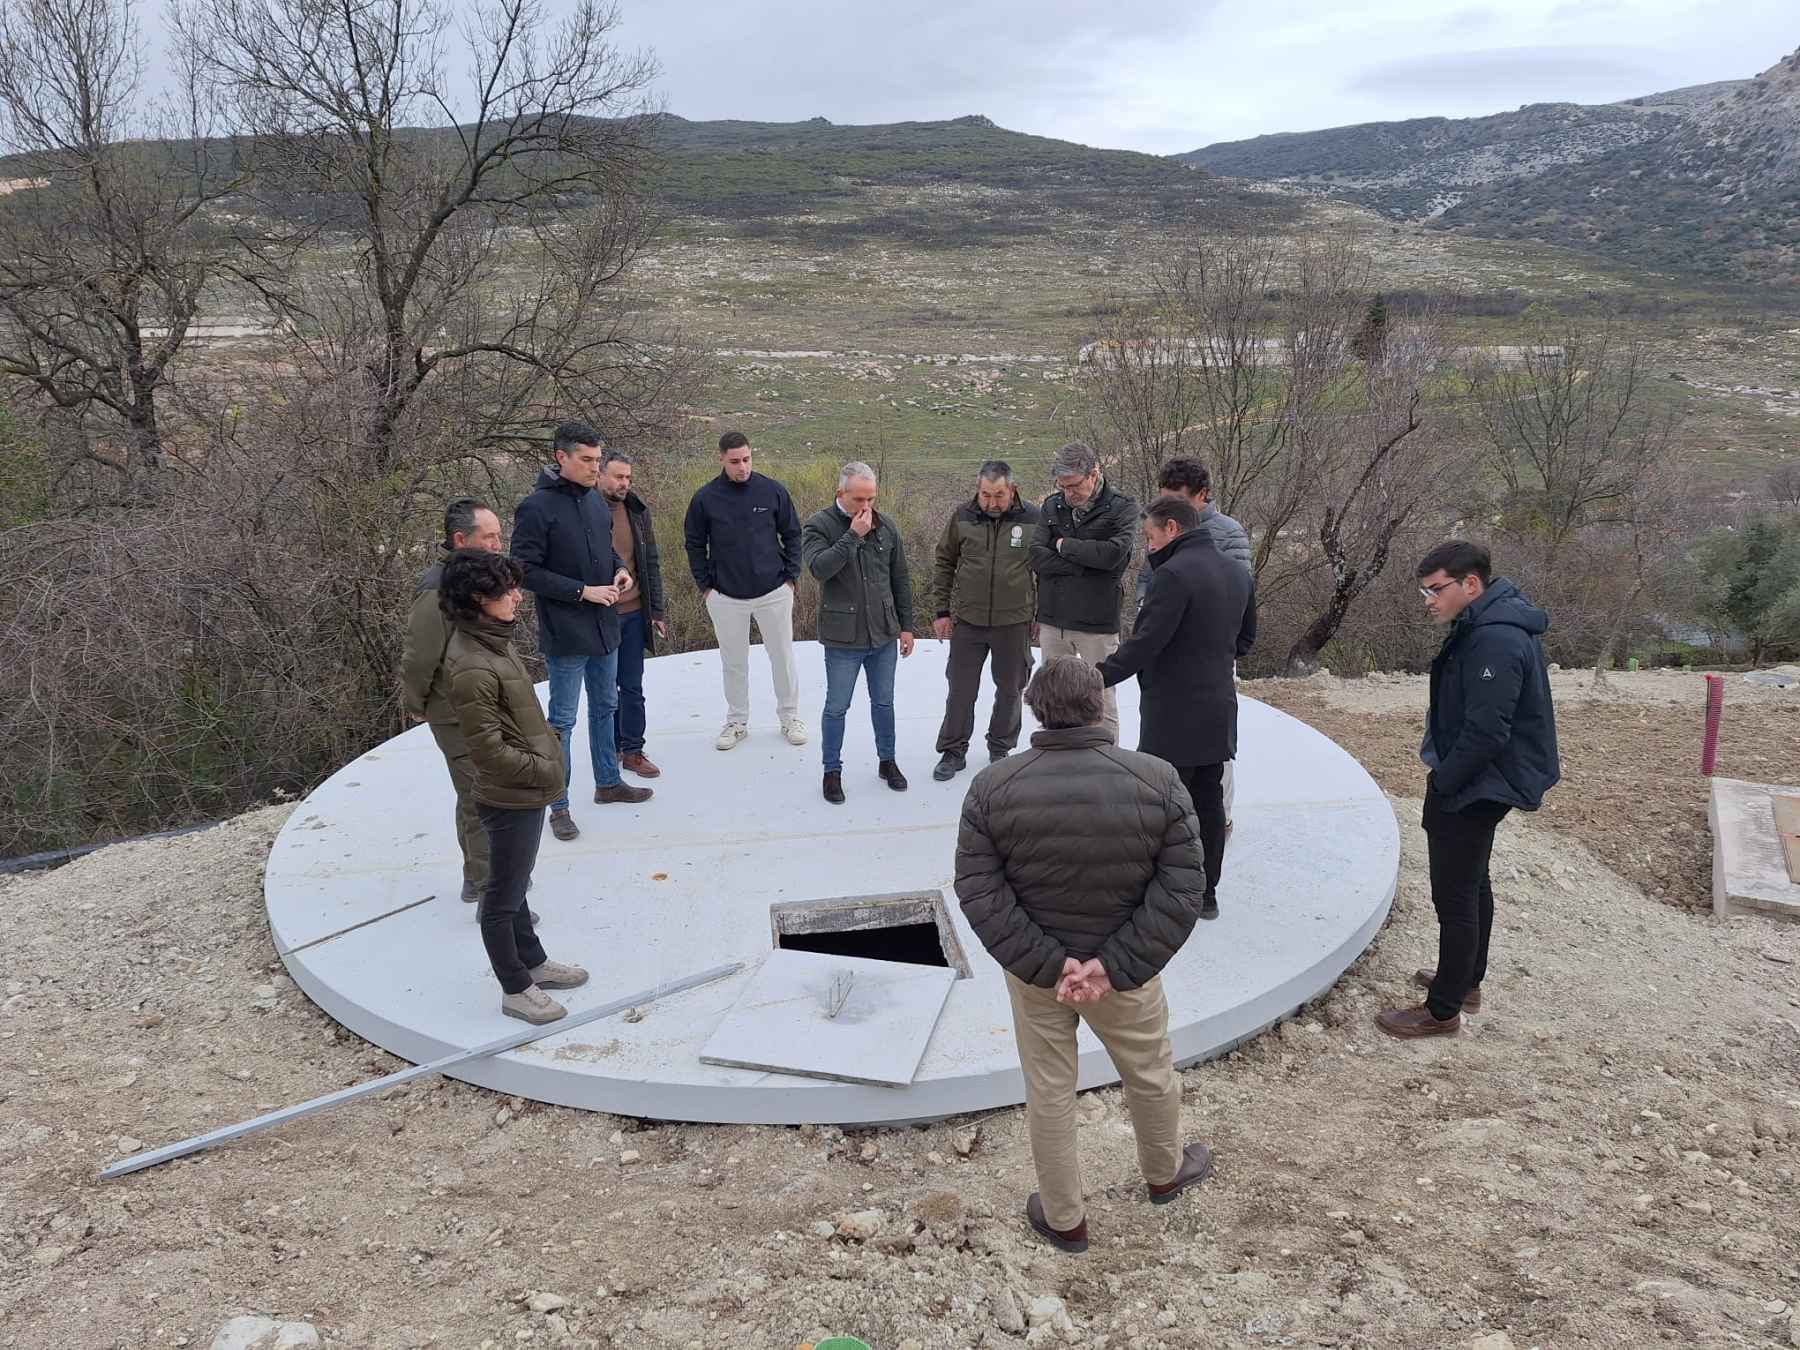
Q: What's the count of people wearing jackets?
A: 12